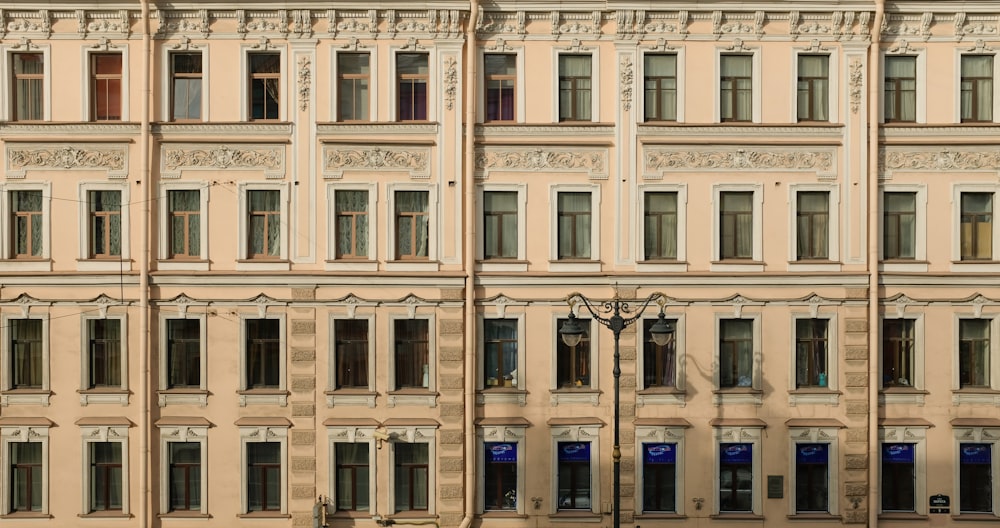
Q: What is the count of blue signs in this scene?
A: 7